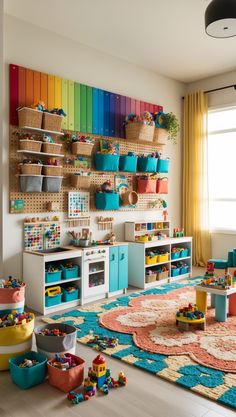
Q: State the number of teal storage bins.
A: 14